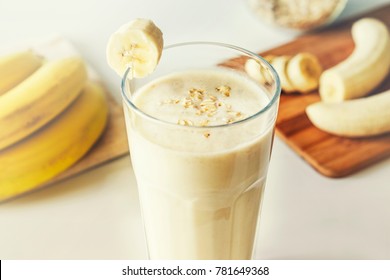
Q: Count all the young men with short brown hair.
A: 0